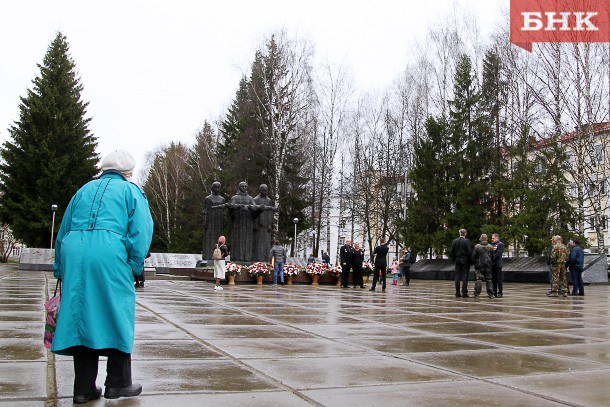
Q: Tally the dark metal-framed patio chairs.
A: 0